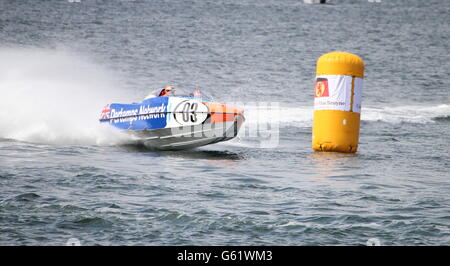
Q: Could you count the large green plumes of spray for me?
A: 0